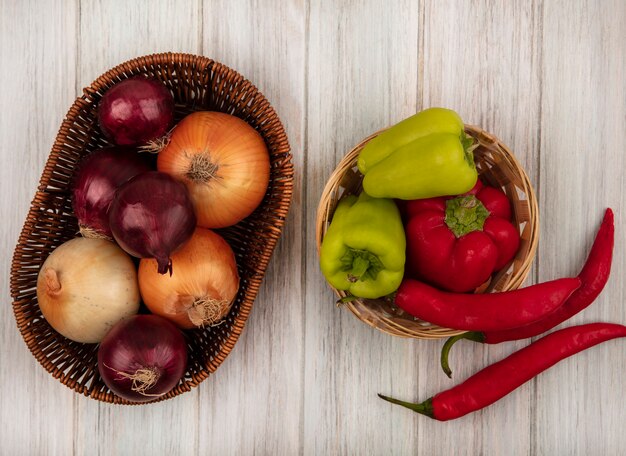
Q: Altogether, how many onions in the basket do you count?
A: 7